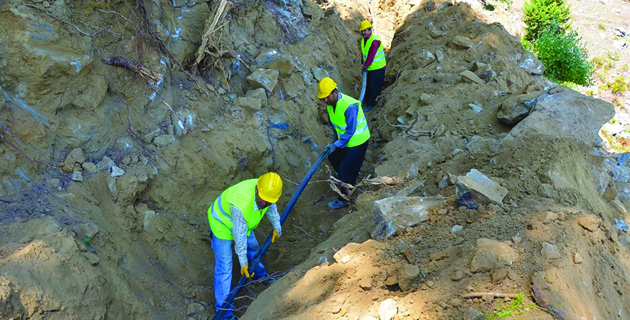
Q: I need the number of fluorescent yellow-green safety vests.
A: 3